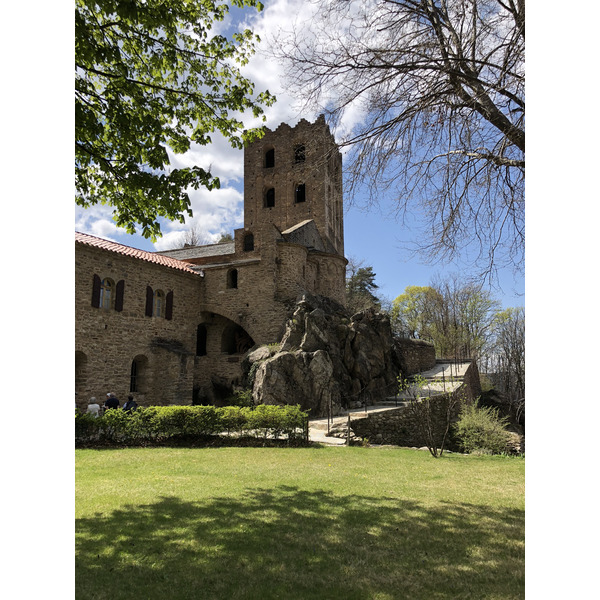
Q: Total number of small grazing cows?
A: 0